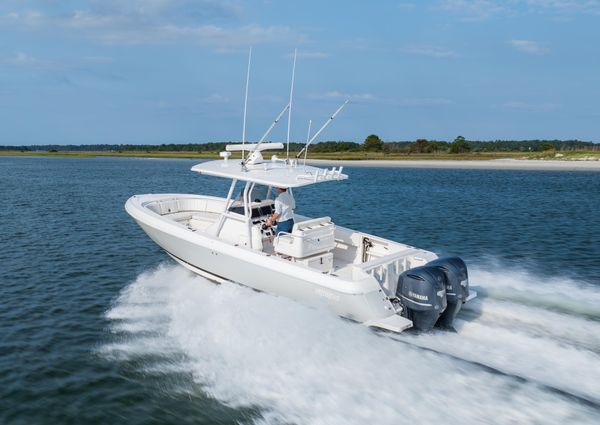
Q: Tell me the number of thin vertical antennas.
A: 3